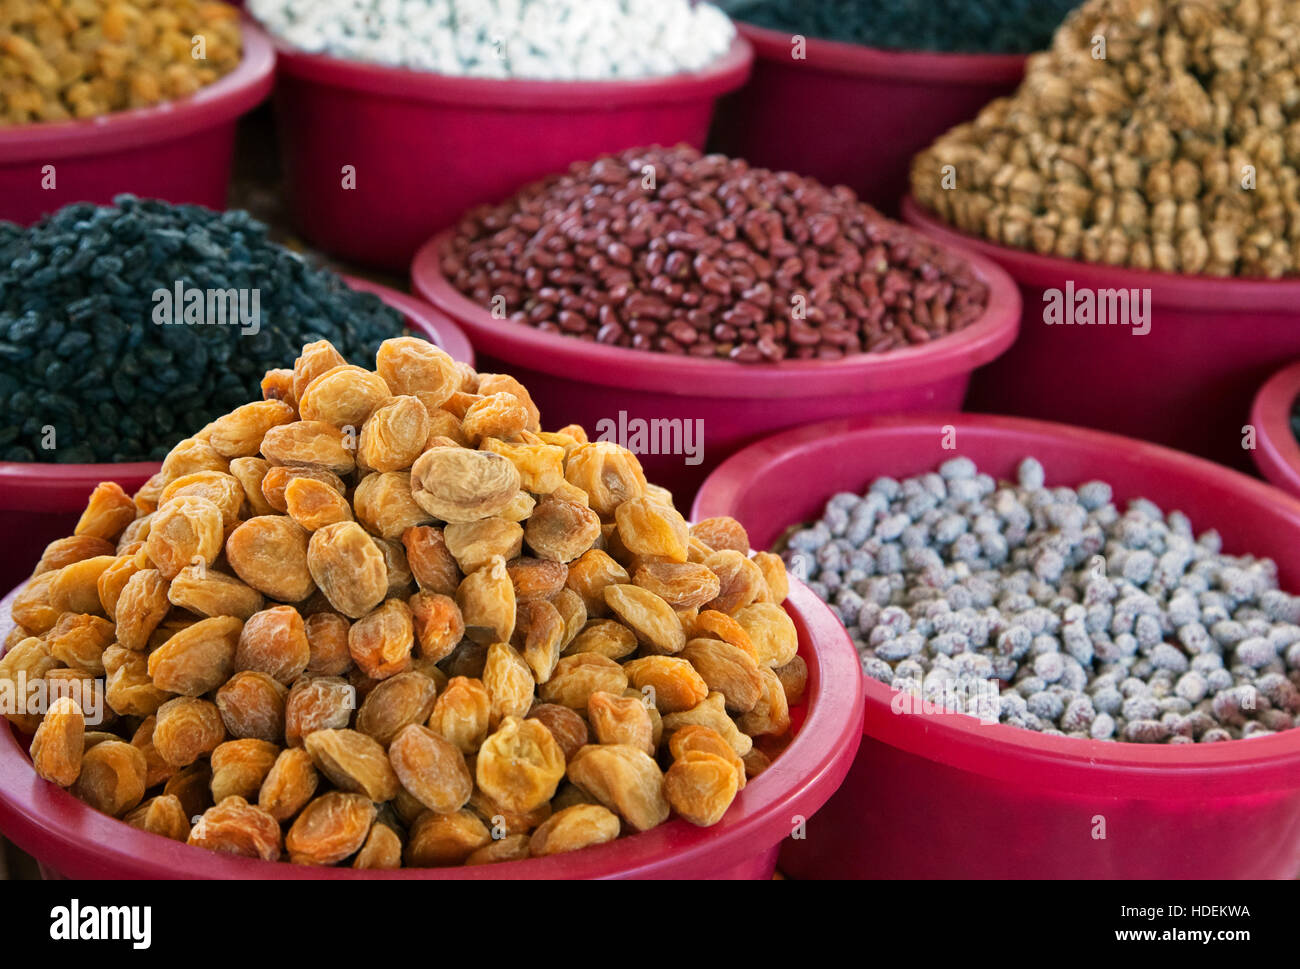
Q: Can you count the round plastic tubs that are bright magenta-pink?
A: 9